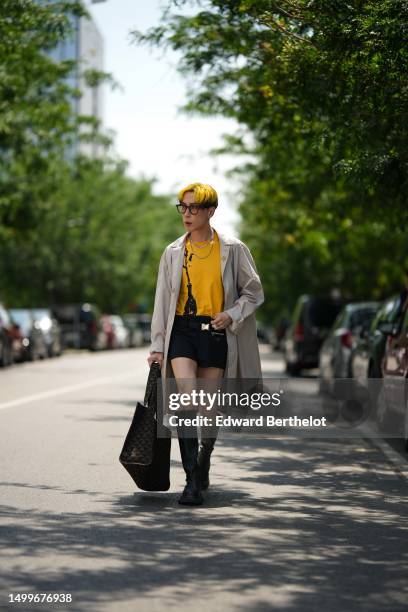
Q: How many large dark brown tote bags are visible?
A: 1